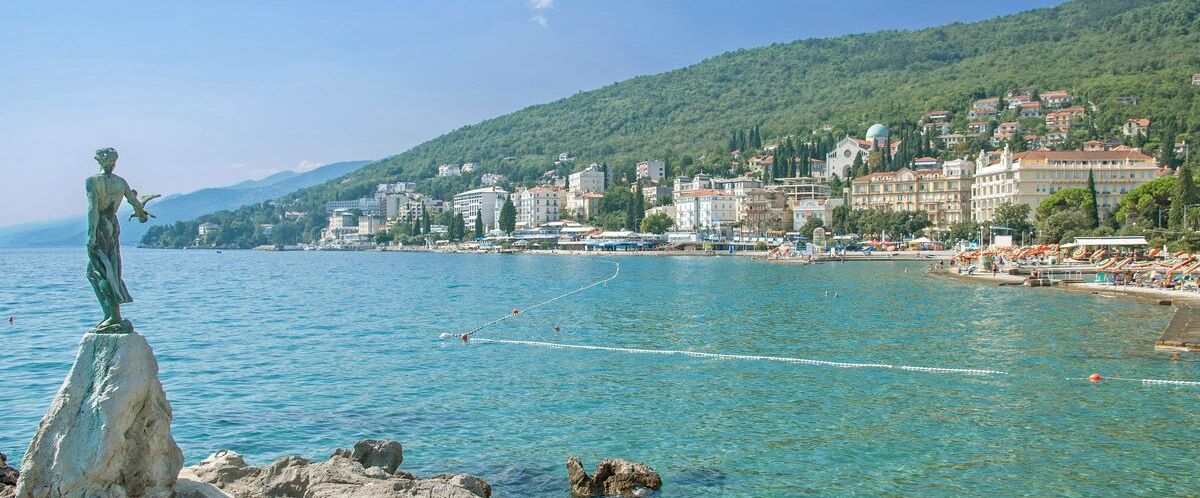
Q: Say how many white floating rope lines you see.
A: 3